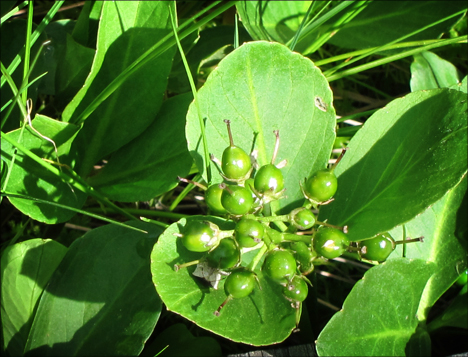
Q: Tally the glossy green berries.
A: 14